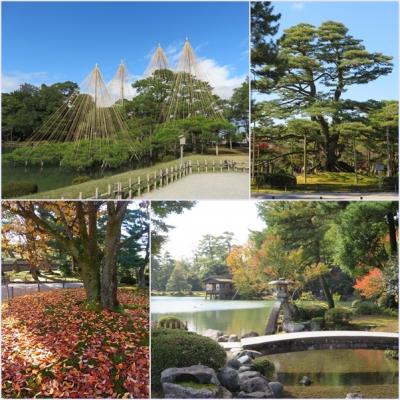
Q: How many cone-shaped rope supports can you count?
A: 4